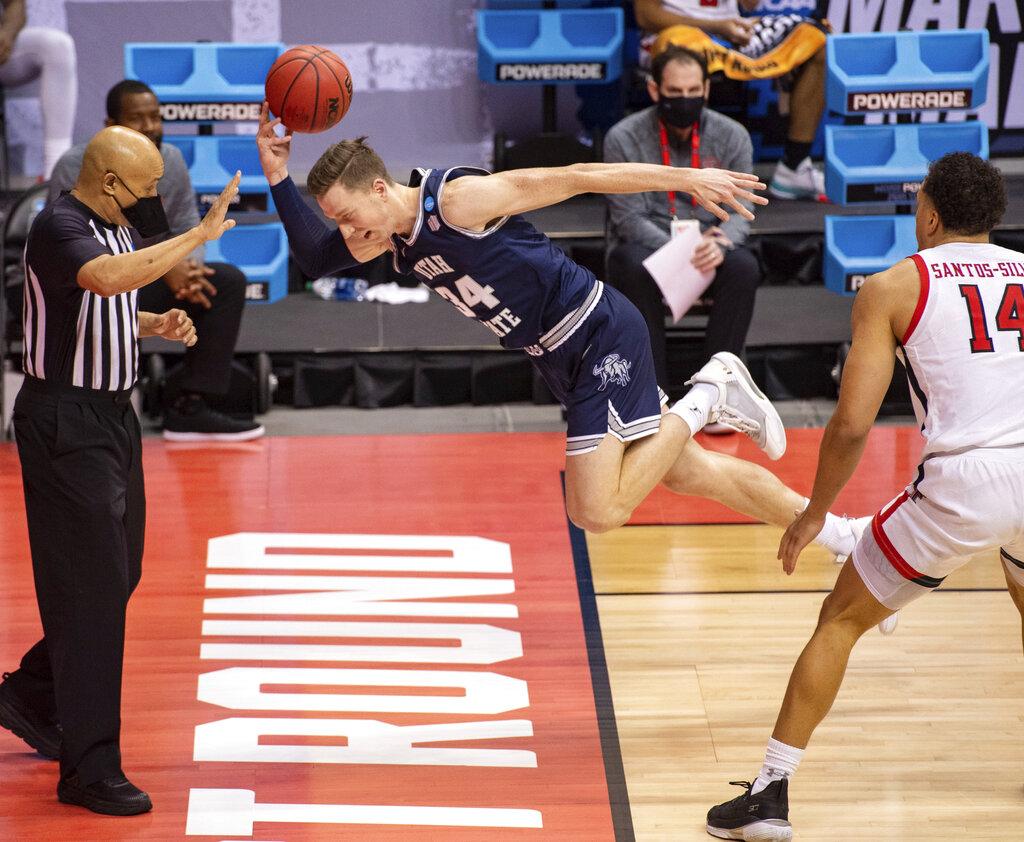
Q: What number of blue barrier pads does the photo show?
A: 7